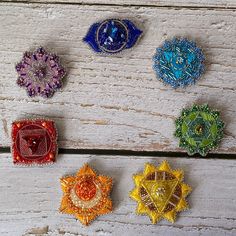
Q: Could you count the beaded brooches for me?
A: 7